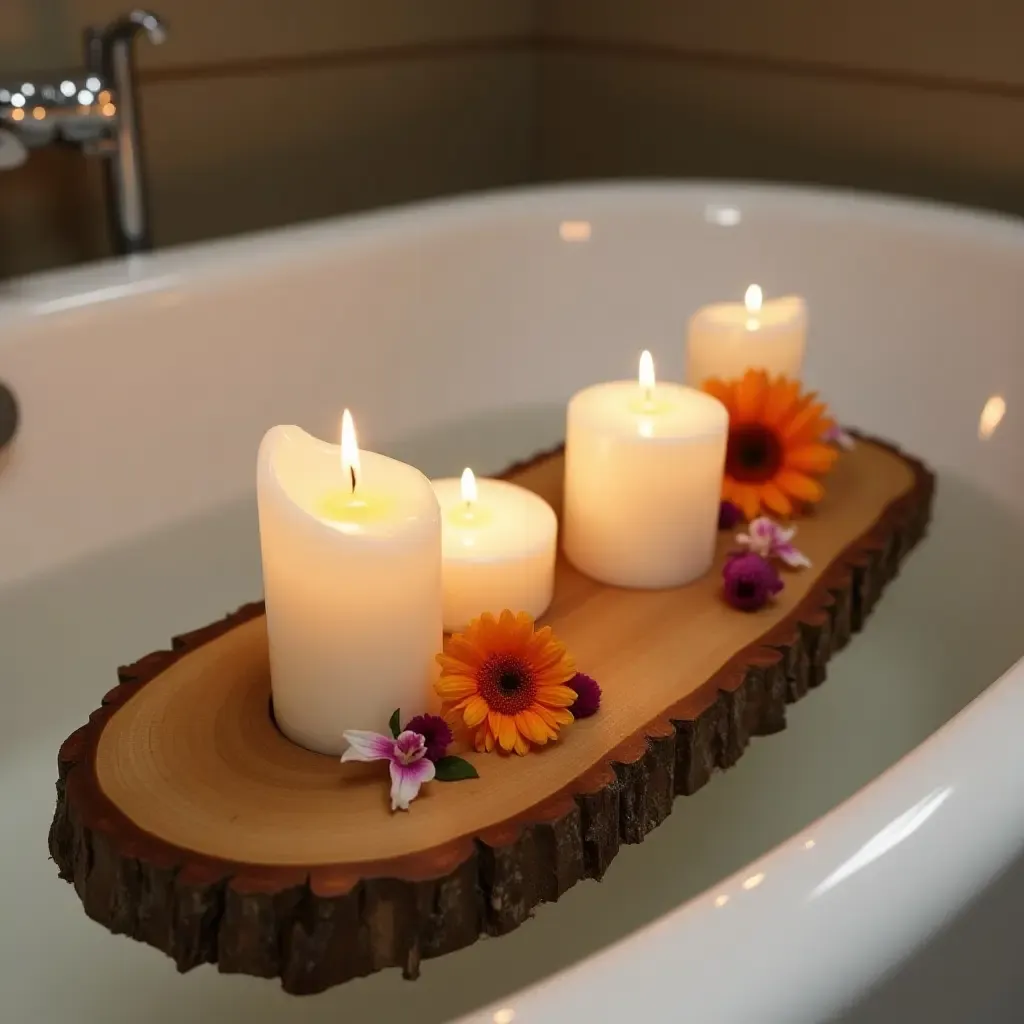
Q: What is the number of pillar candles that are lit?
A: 4